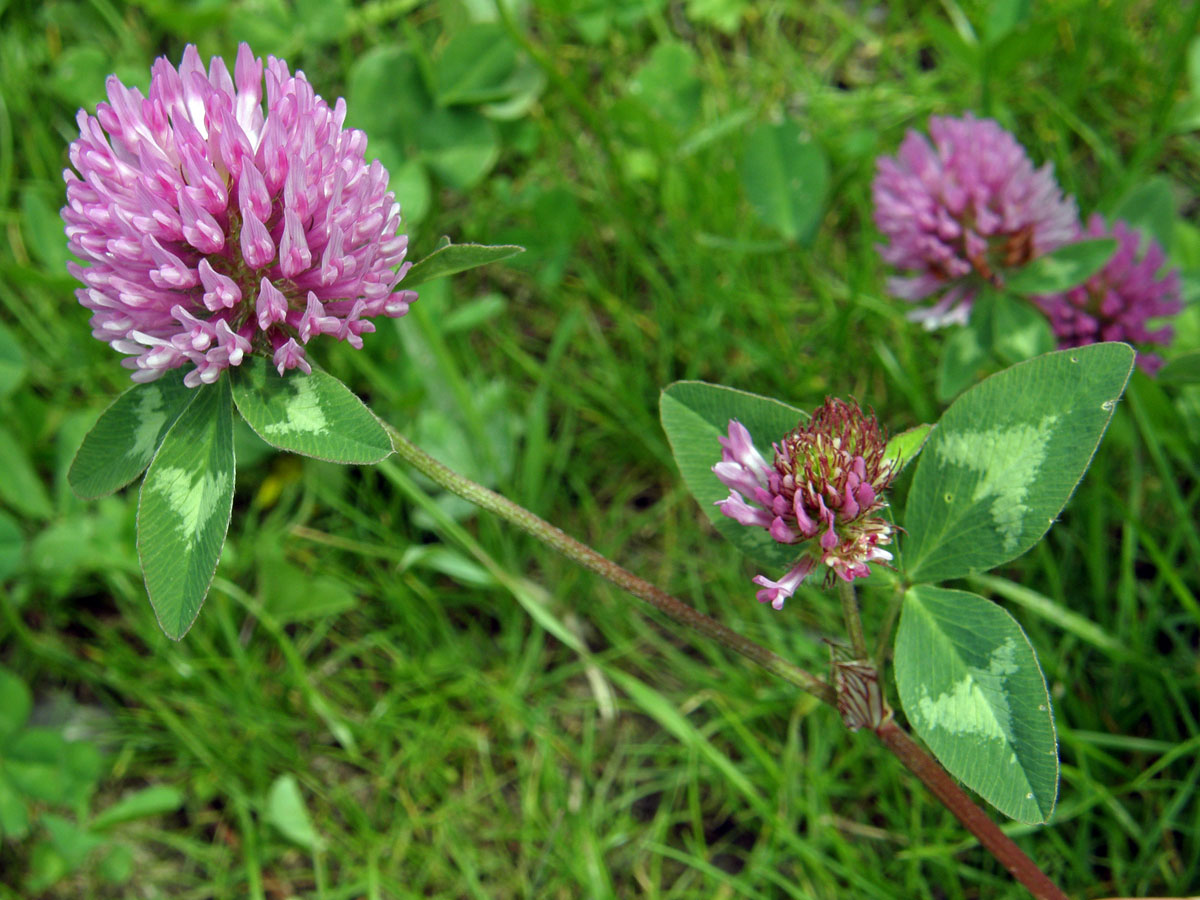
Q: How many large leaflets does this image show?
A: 6